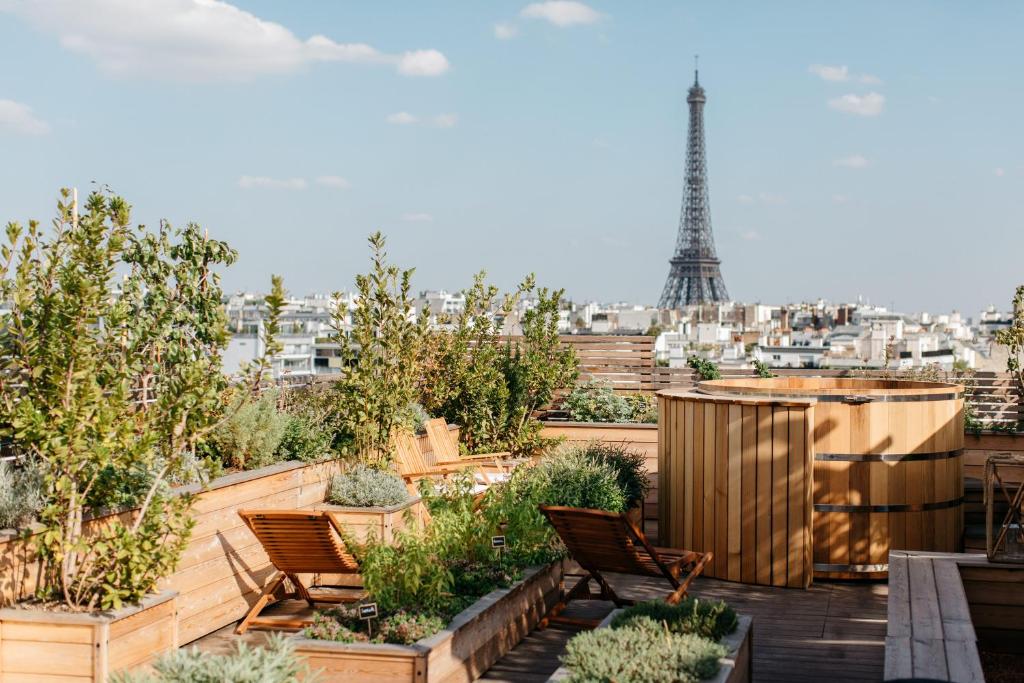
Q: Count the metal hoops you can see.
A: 4